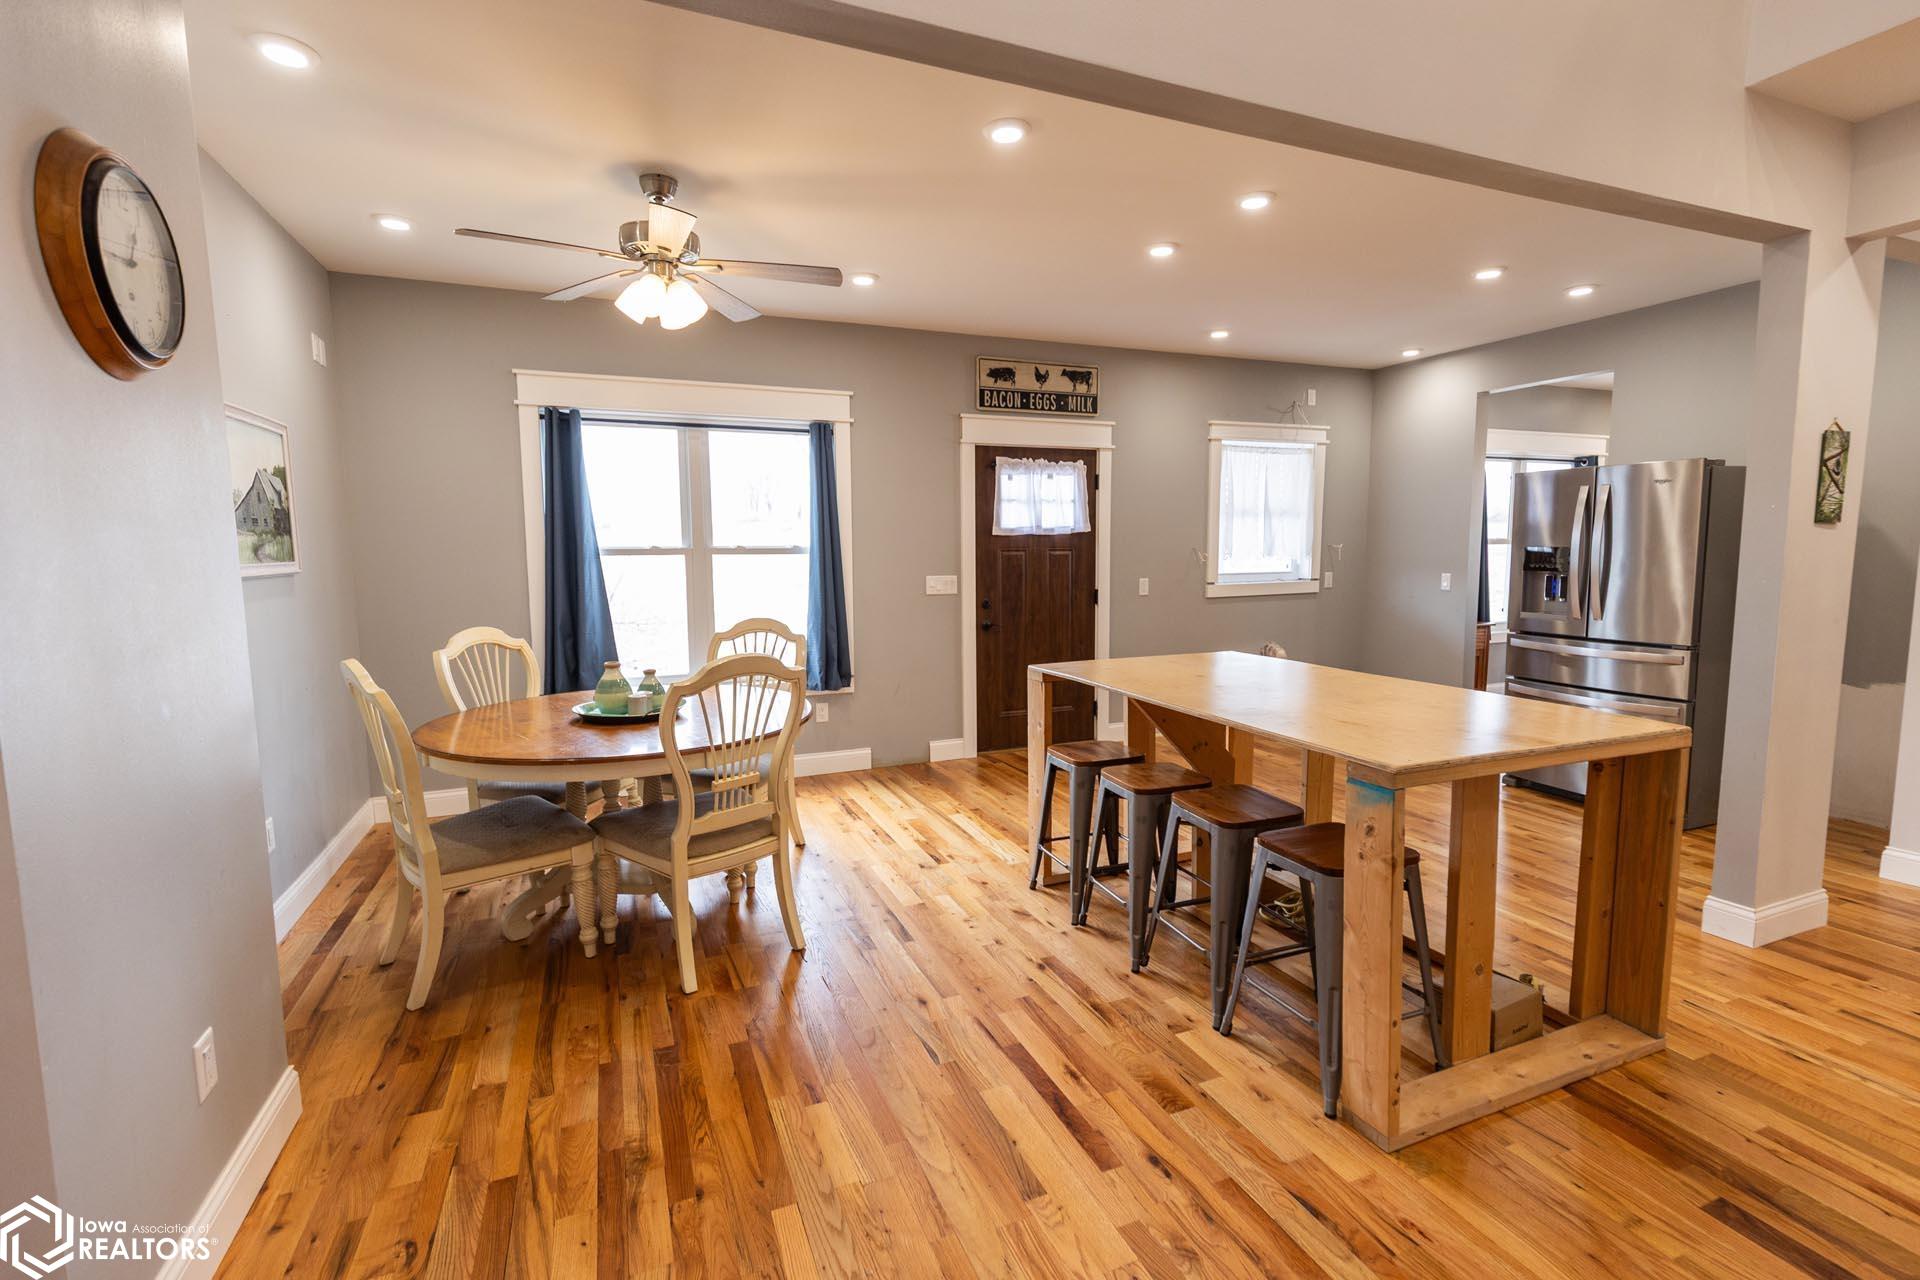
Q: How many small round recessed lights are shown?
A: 10